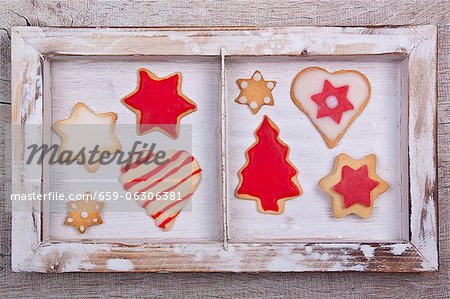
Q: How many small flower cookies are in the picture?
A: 2